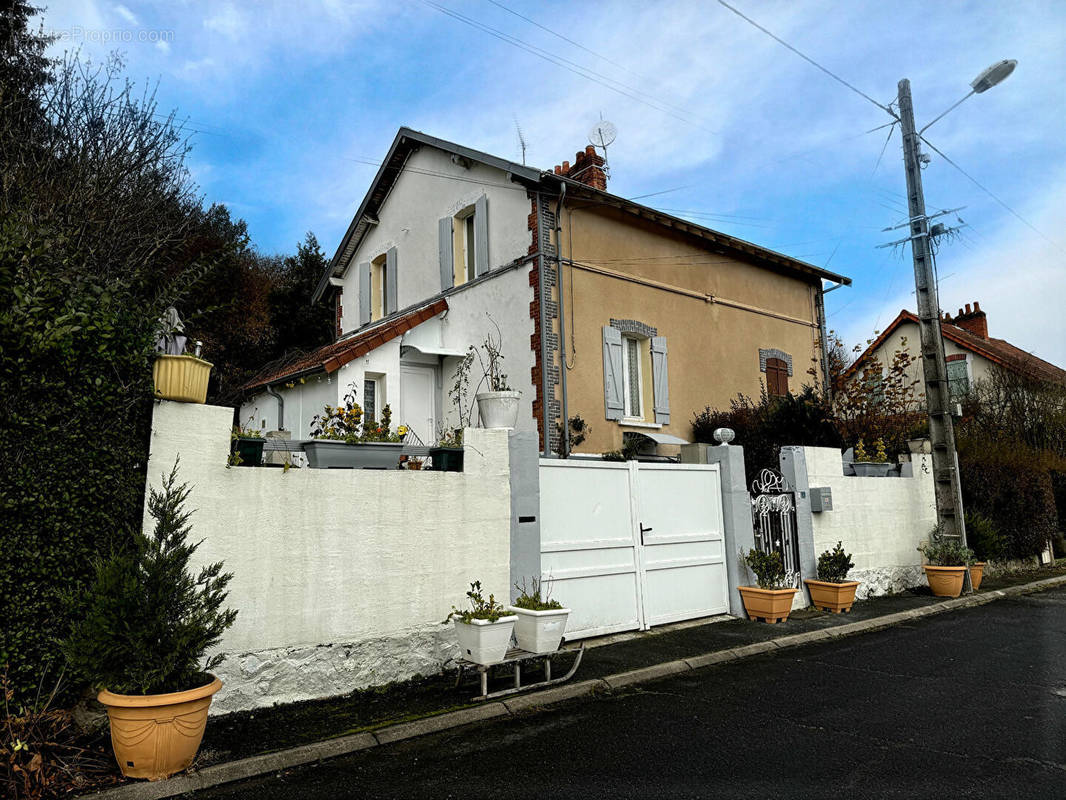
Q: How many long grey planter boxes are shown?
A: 2